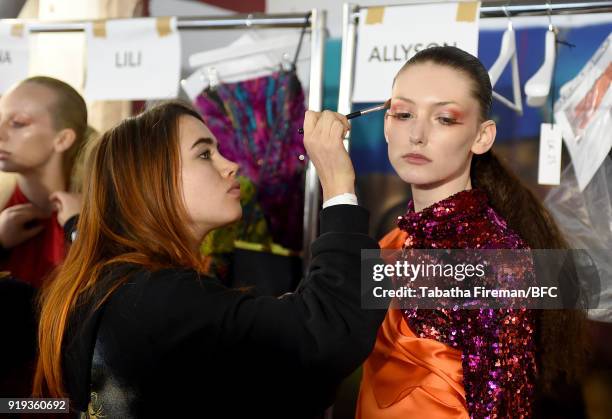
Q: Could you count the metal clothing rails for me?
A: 2